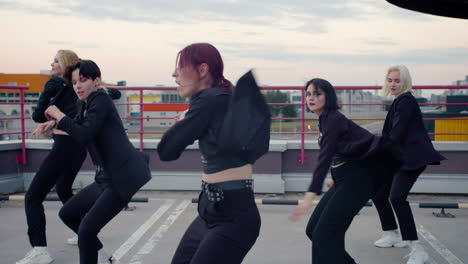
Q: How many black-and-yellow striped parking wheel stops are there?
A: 3